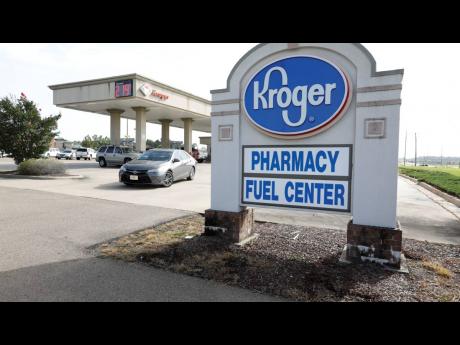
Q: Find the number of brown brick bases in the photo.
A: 2